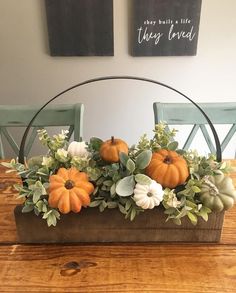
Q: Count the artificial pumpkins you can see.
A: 6